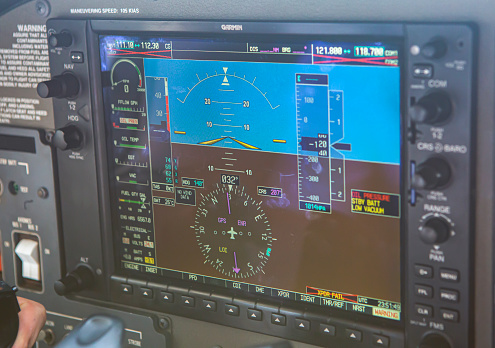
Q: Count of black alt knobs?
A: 1